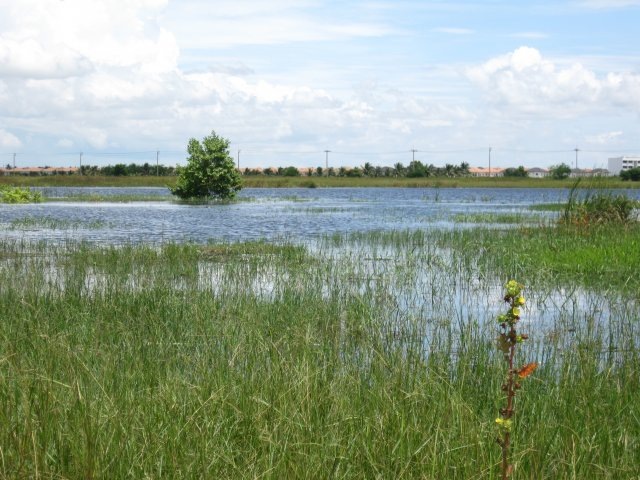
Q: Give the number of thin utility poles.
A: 8